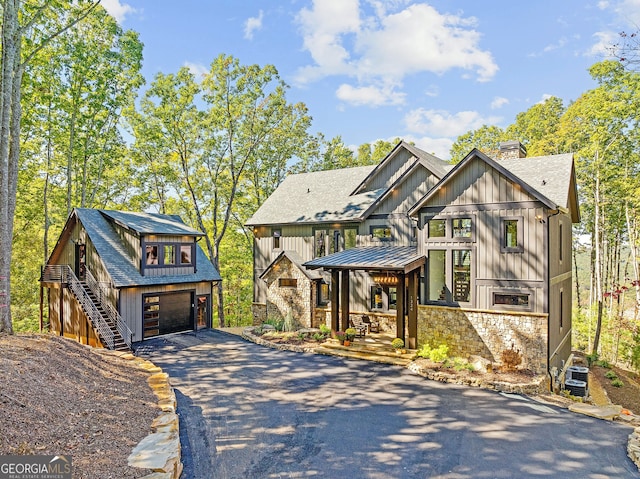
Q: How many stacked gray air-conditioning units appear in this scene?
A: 2